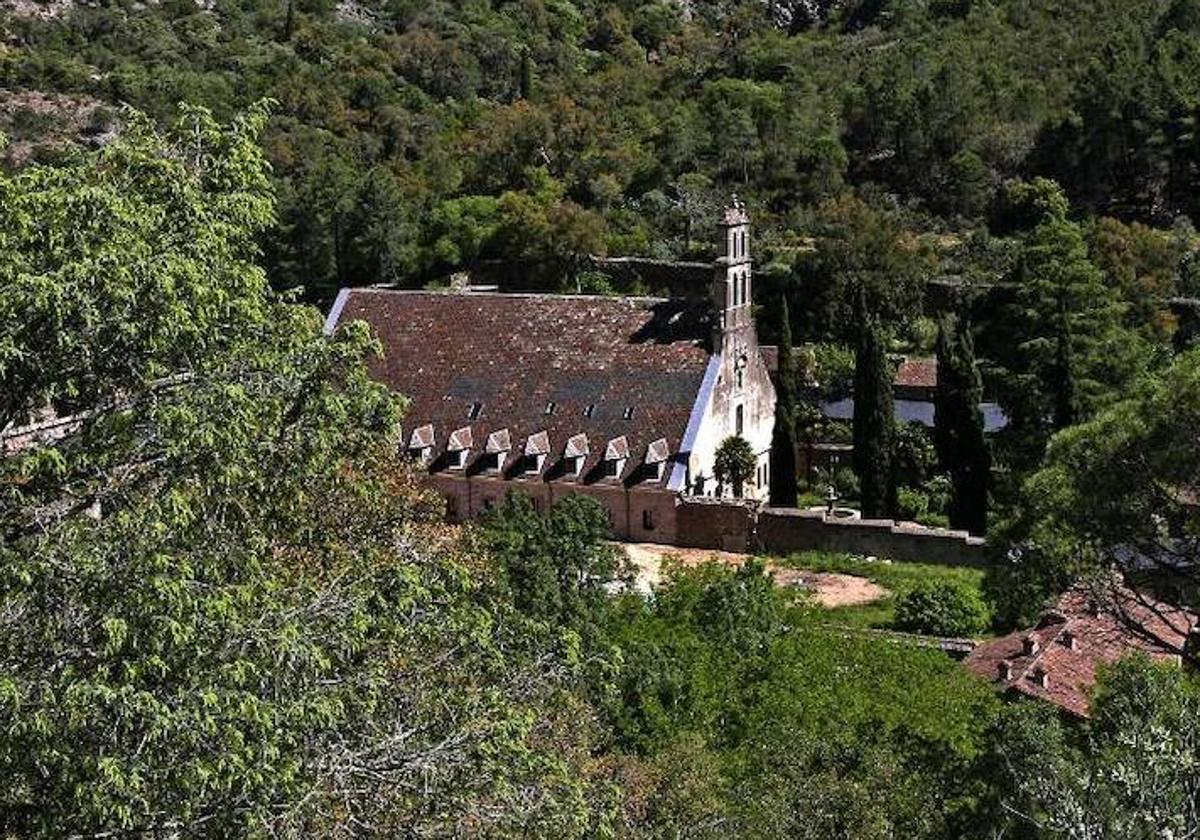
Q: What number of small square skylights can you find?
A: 4